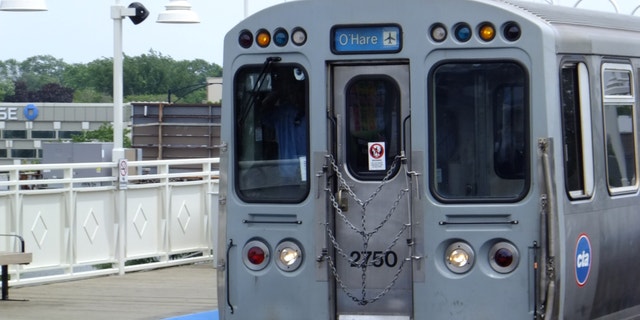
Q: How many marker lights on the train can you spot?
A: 8